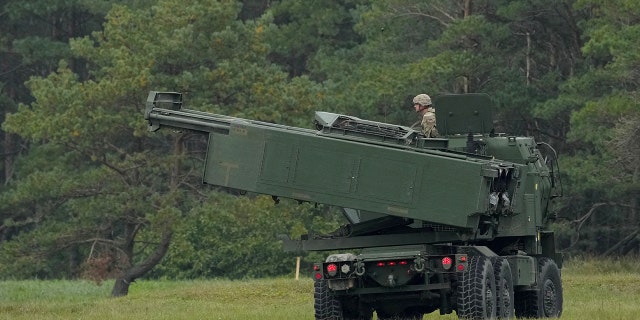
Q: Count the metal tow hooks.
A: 2